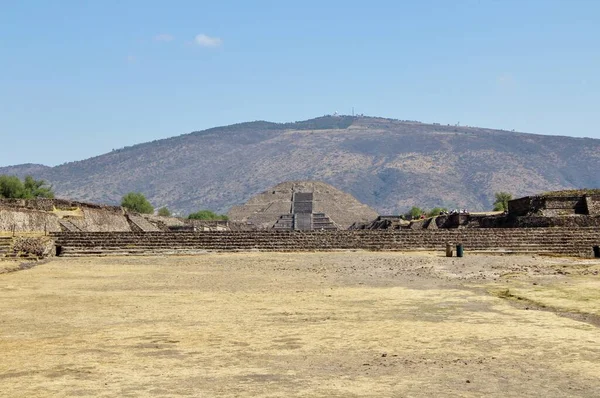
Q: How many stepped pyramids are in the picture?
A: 1